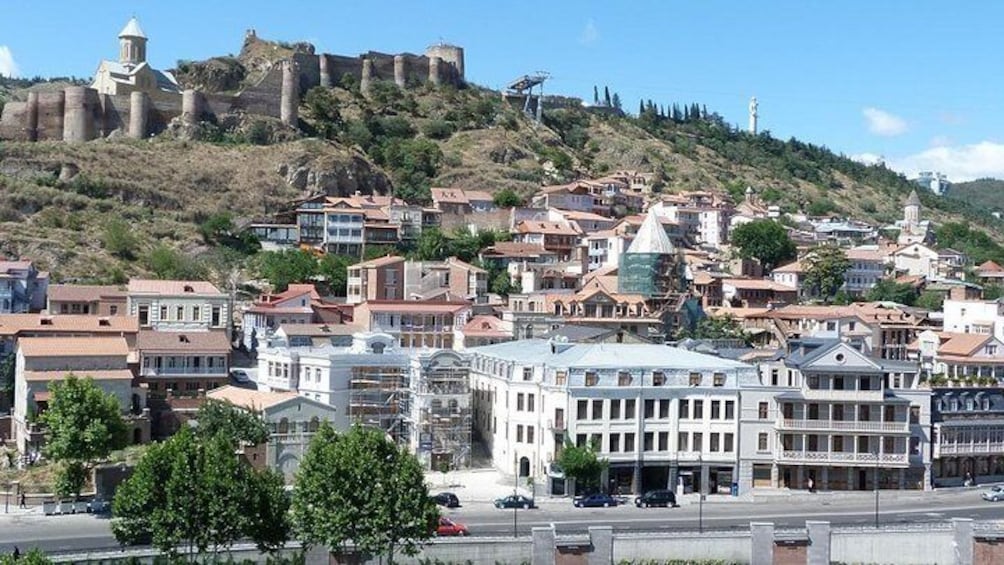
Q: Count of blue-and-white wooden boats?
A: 0